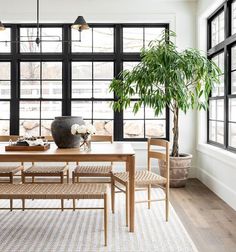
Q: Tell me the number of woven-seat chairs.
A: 4